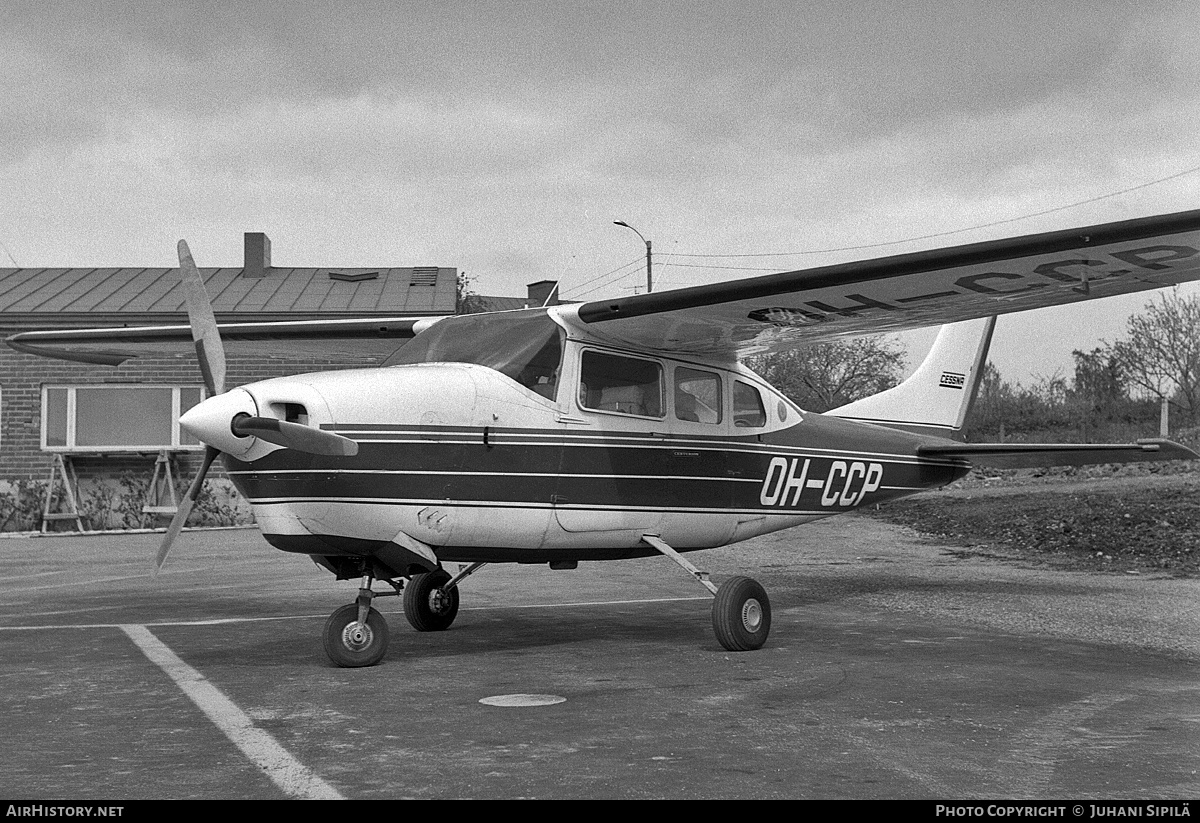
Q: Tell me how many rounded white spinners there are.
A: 1